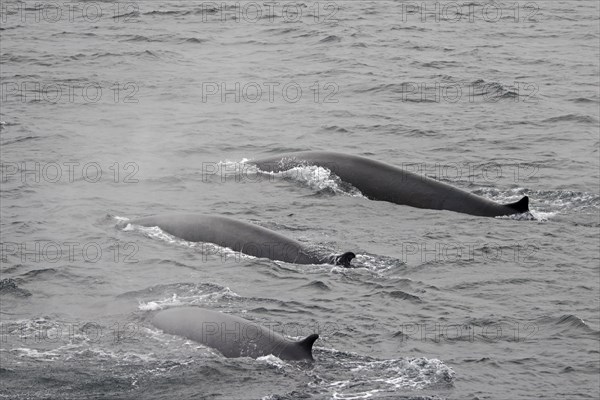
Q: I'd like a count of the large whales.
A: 3